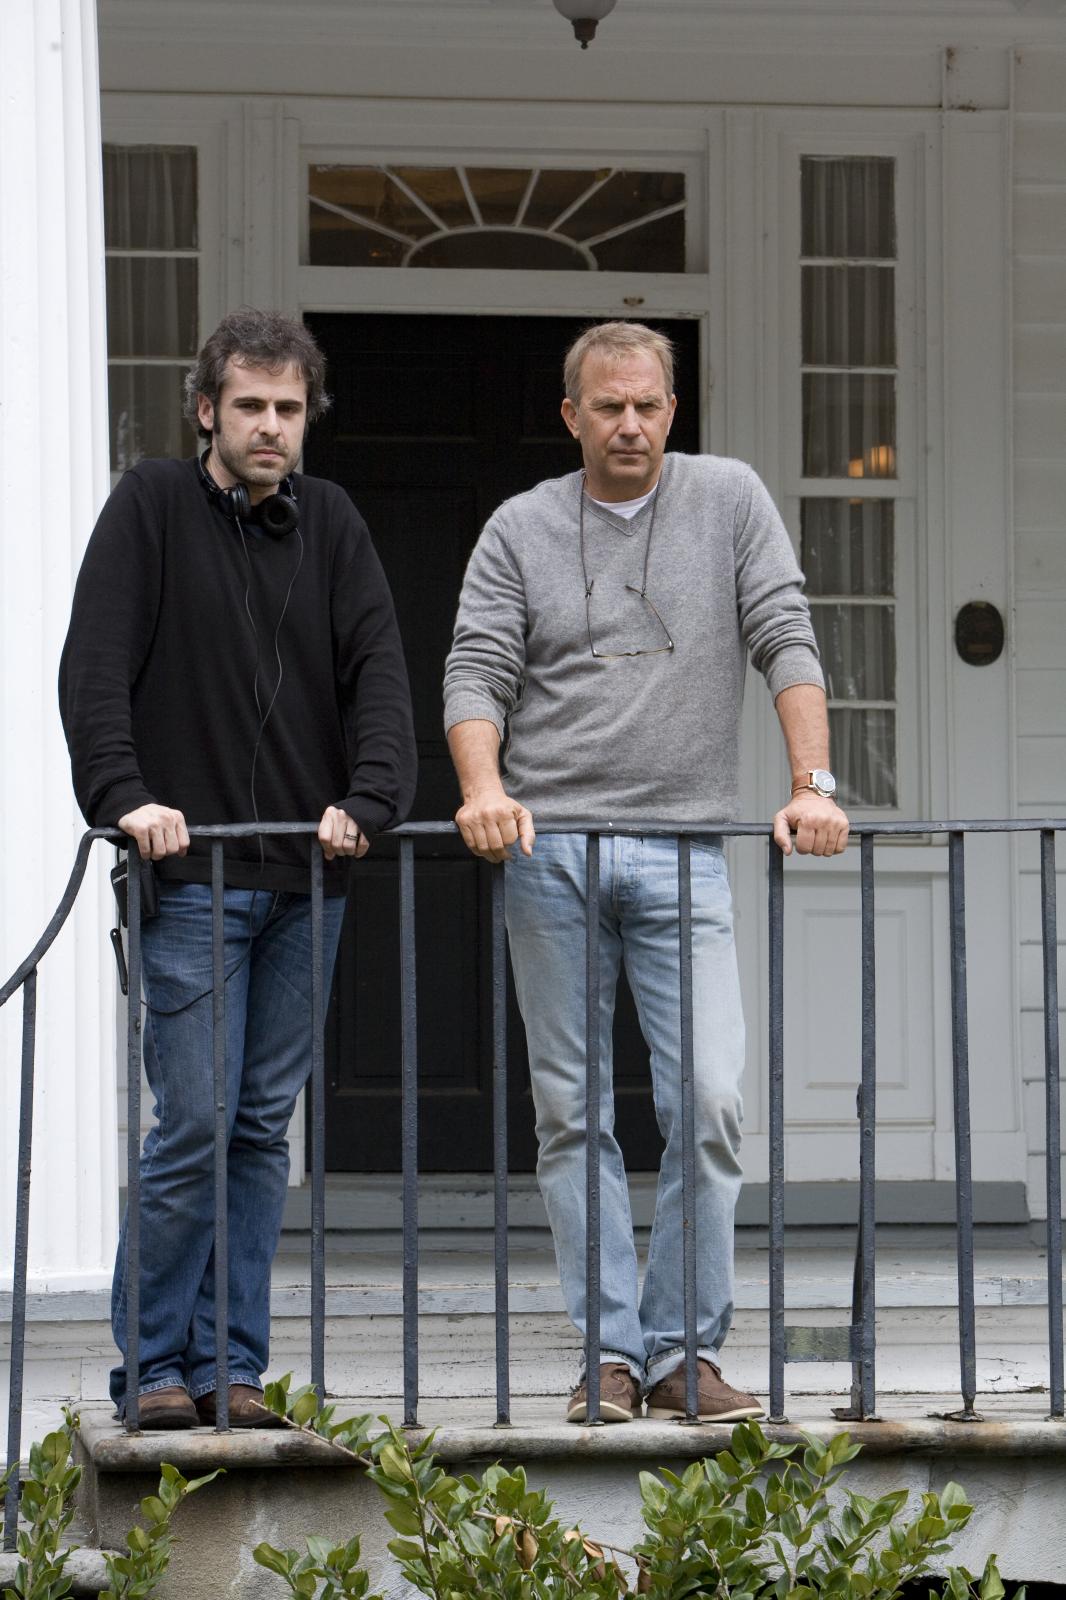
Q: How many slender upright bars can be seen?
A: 12